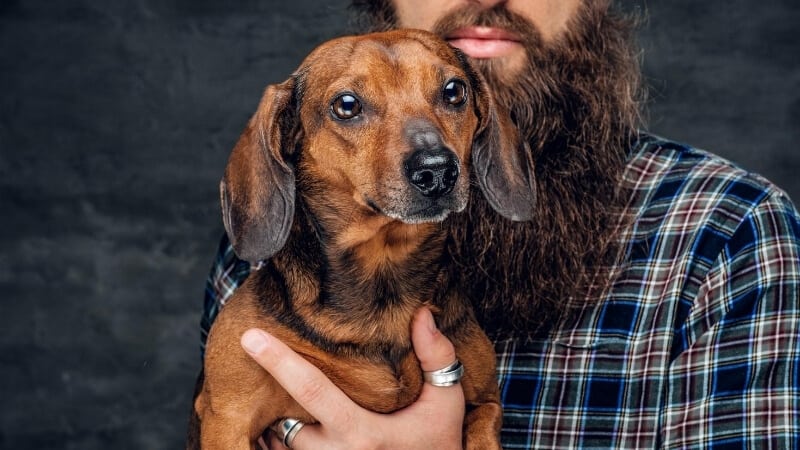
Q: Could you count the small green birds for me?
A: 0